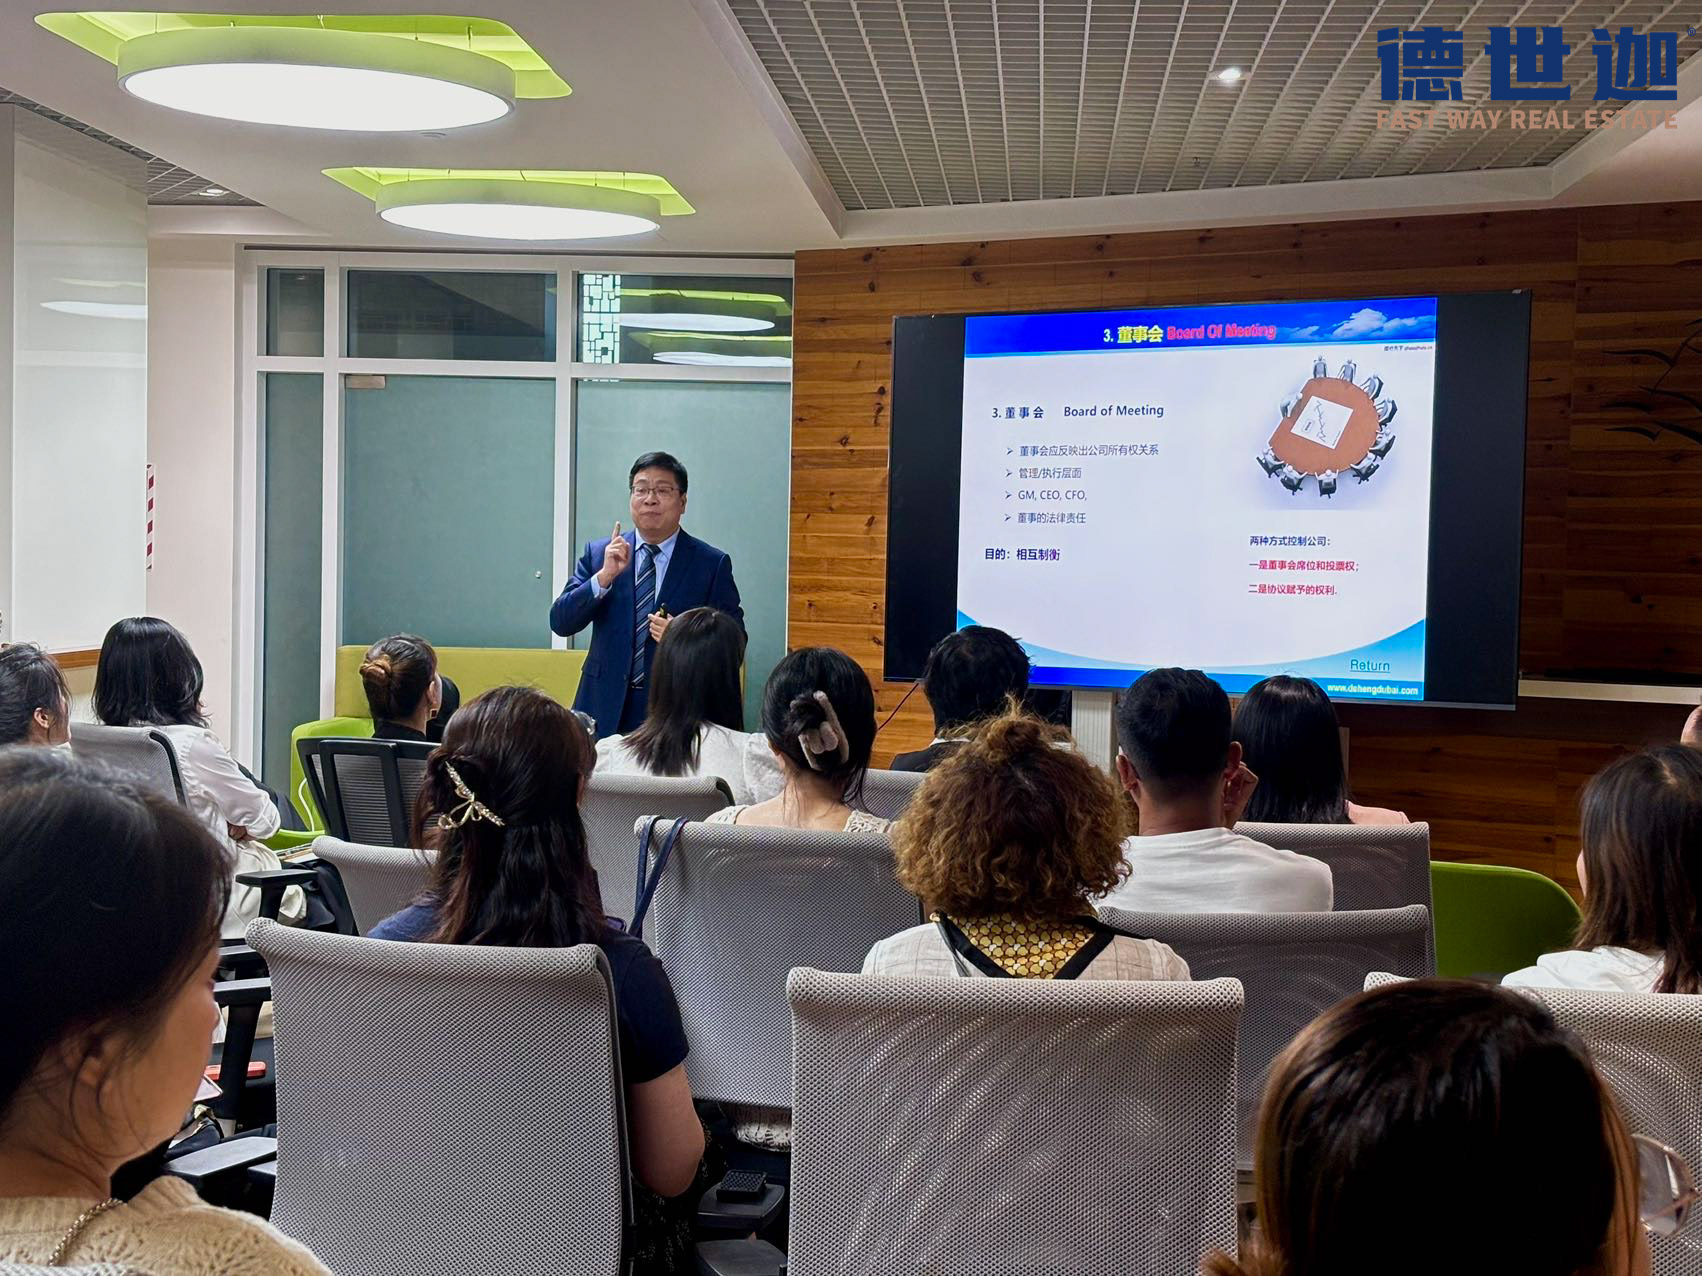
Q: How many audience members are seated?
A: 13